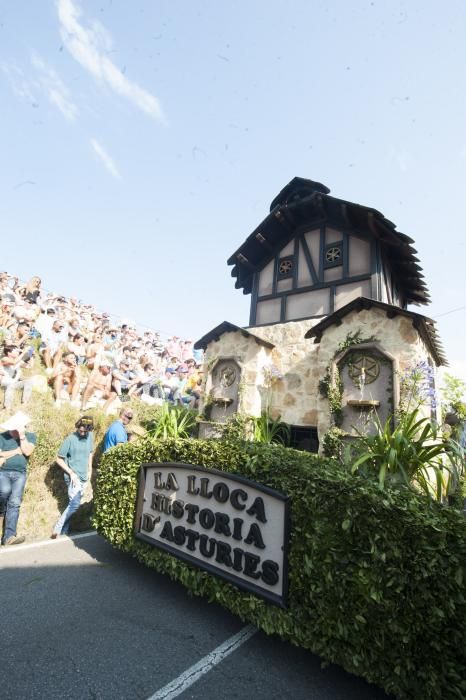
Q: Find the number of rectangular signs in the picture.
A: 1